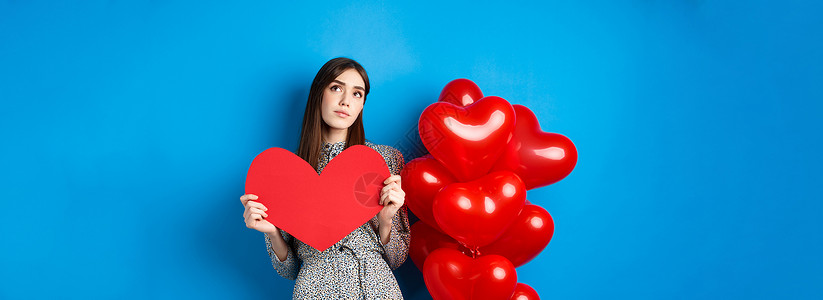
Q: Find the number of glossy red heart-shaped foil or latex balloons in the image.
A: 9